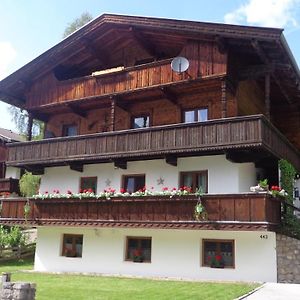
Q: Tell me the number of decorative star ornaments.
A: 2